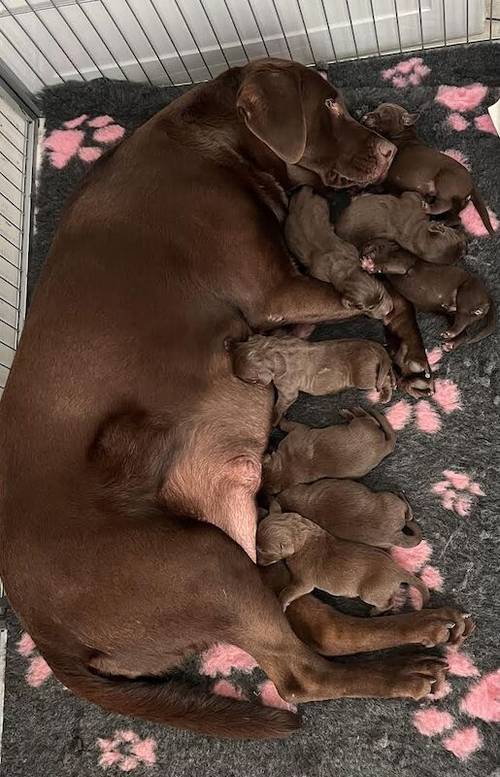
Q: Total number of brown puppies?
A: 8